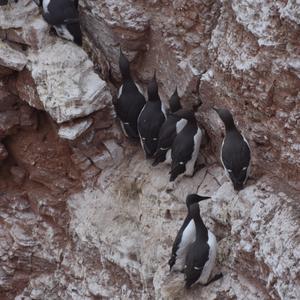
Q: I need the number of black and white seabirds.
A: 9